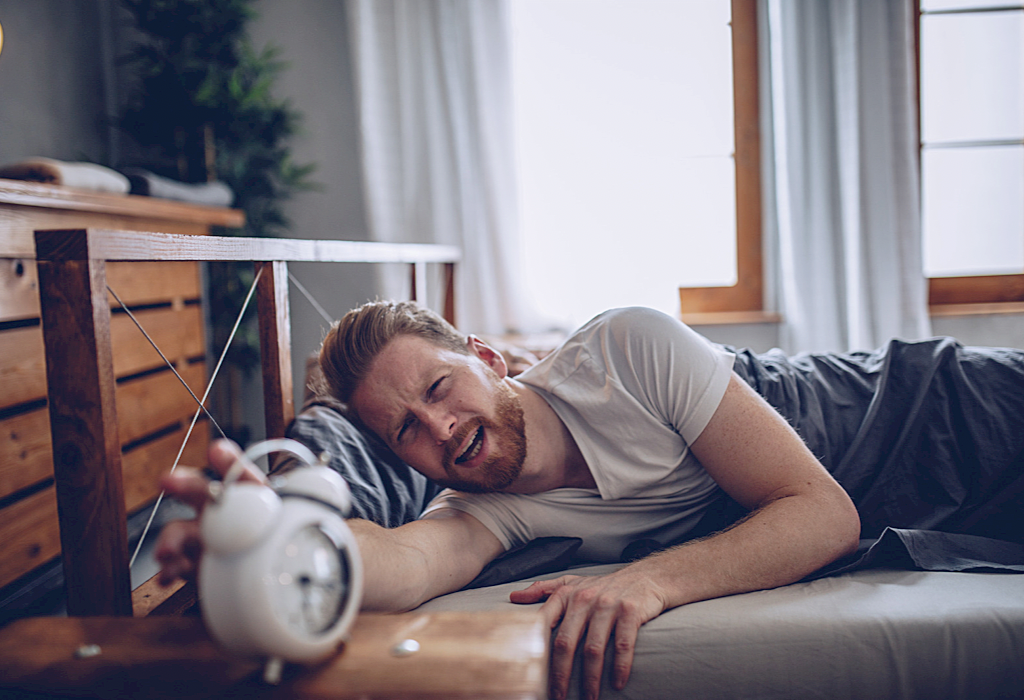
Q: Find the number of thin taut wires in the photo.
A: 3